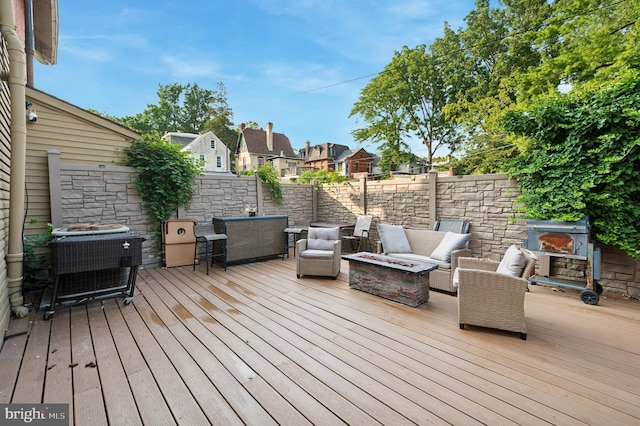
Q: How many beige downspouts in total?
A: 1